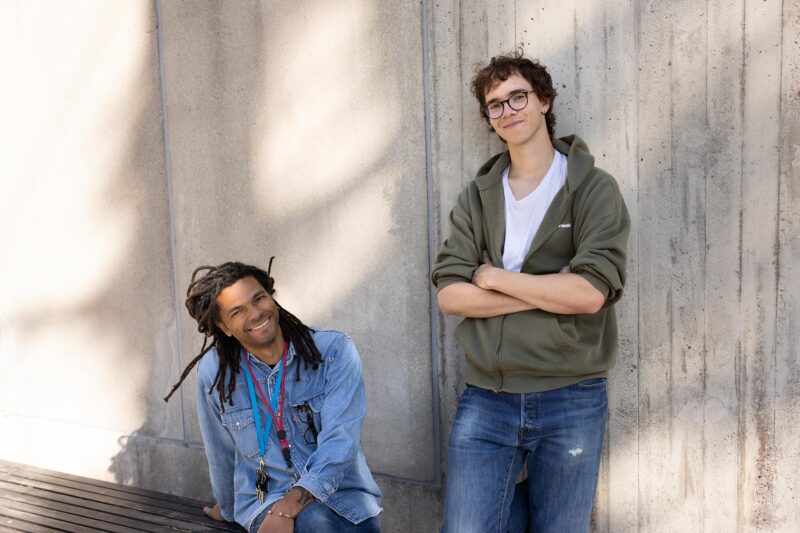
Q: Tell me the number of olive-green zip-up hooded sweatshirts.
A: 1